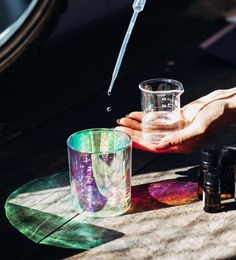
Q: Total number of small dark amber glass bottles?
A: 3